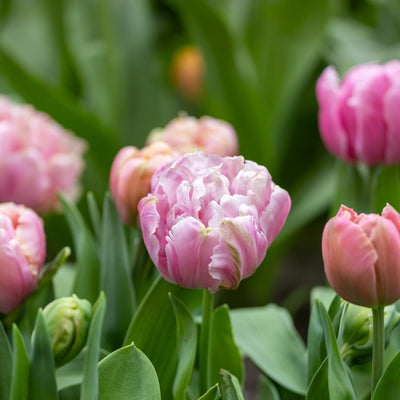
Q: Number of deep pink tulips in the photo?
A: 1